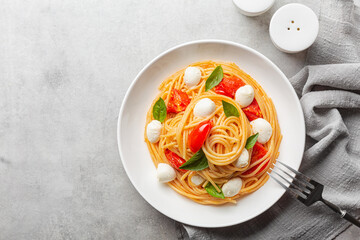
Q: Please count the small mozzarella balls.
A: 9